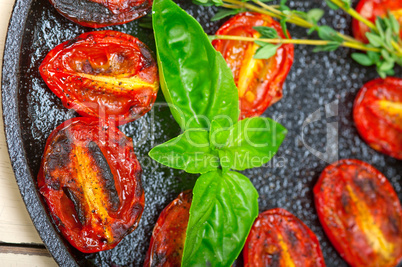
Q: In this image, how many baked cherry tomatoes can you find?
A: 9